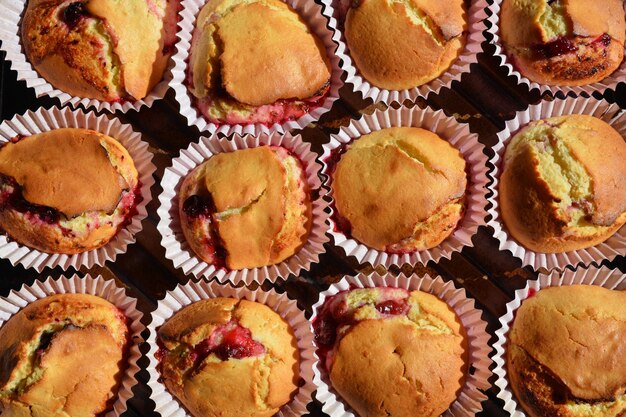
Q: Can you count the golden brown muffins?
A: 12